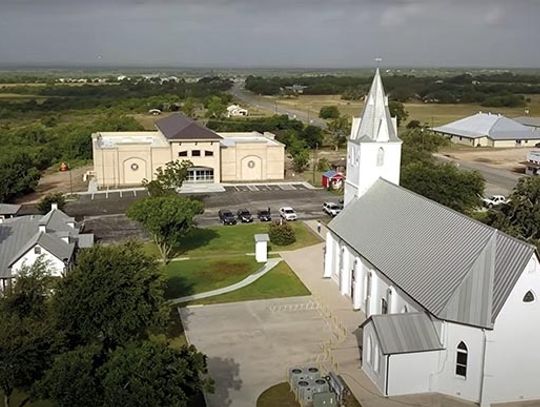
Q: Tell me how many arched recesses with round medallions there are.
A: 2